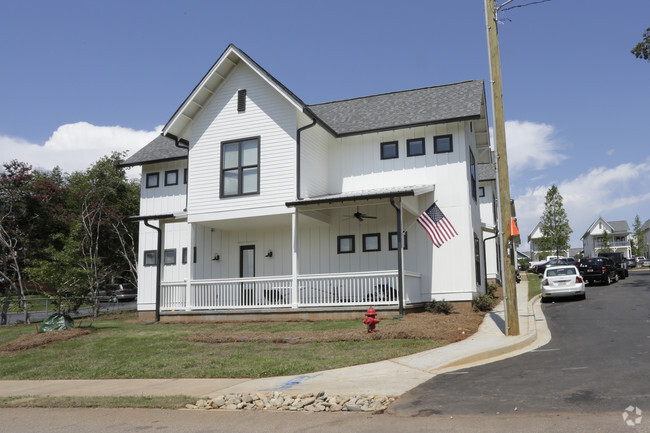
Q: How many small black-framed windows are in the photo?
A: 12